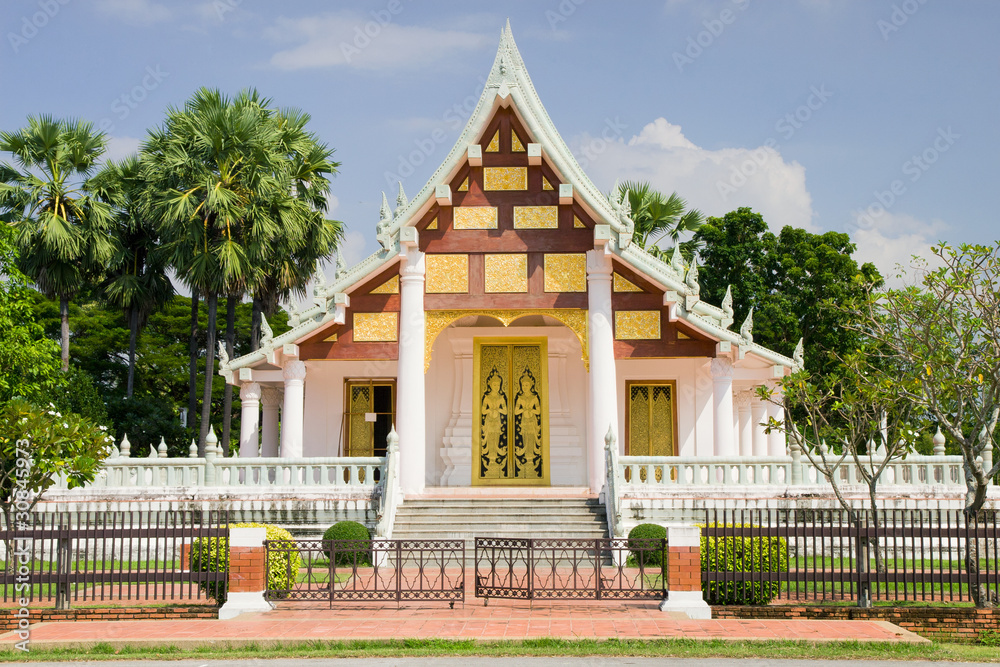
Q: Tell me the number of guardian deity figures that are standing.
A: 2